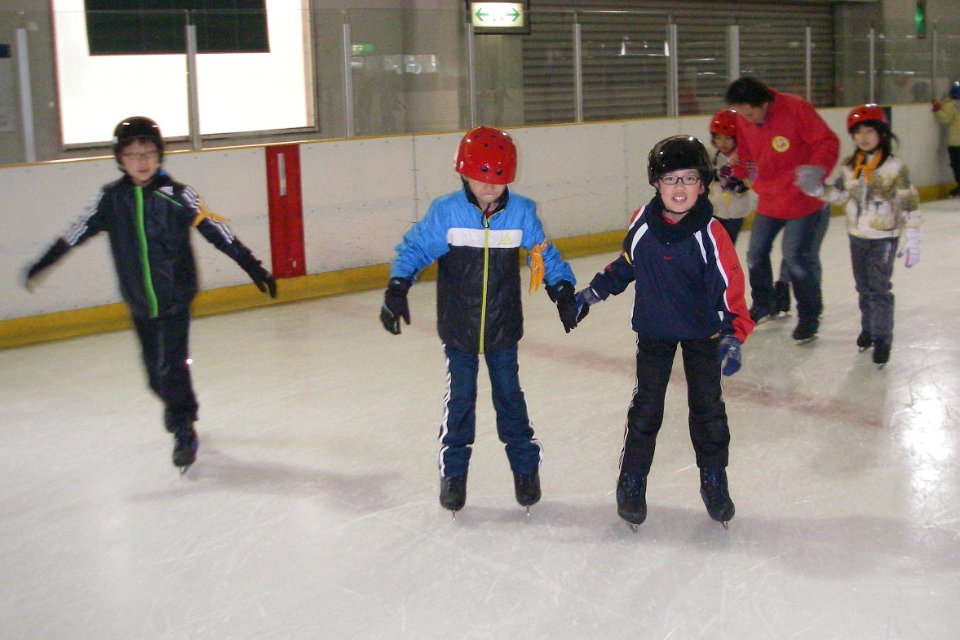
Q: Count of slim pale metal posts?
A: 10